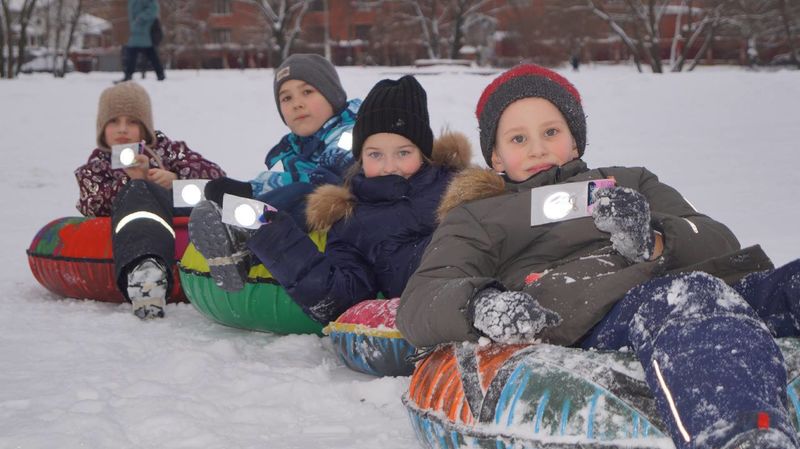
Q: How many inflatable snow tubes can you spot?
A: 4